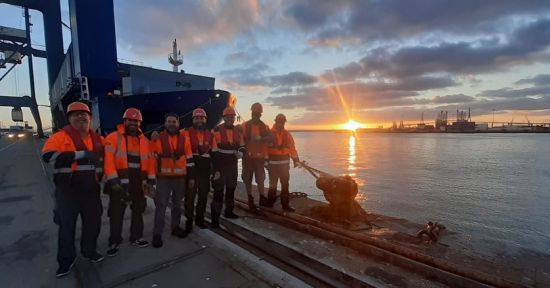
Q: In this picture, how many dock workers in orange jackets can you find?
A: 7